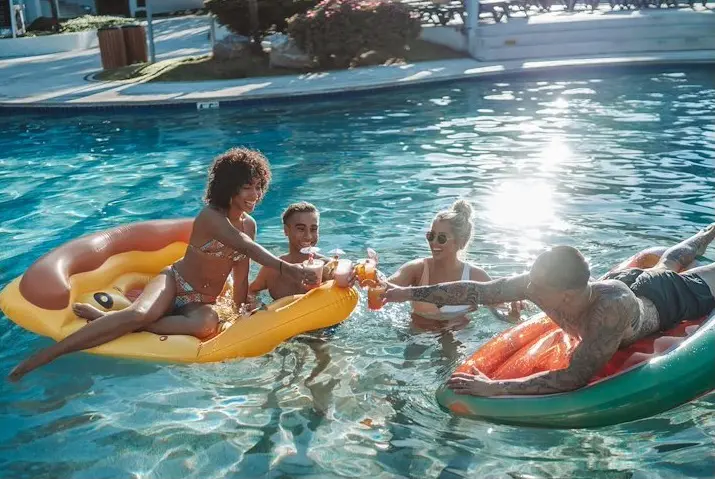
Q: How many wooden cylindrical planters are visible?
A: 2